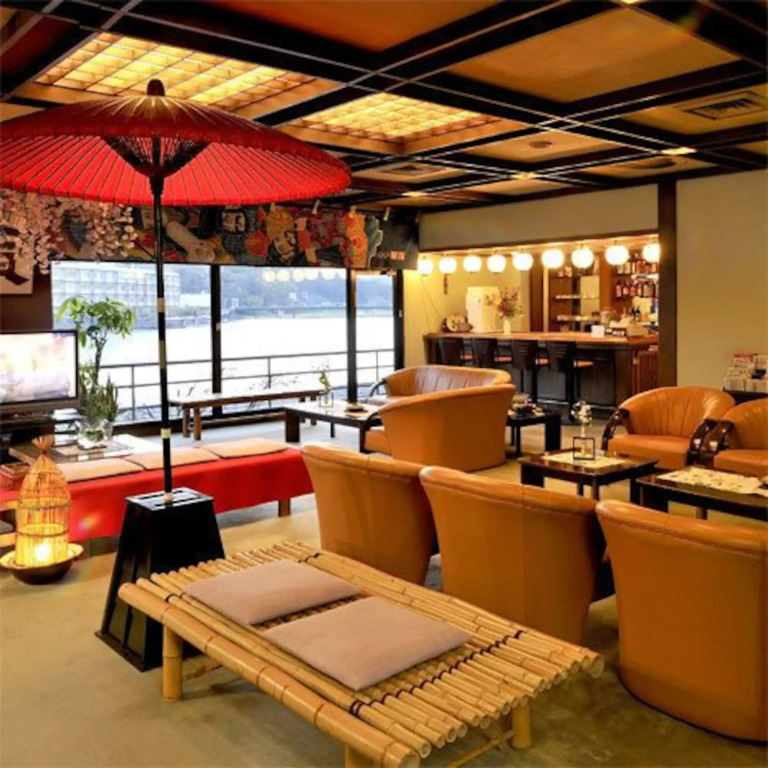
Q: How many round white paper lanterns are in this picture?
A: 9